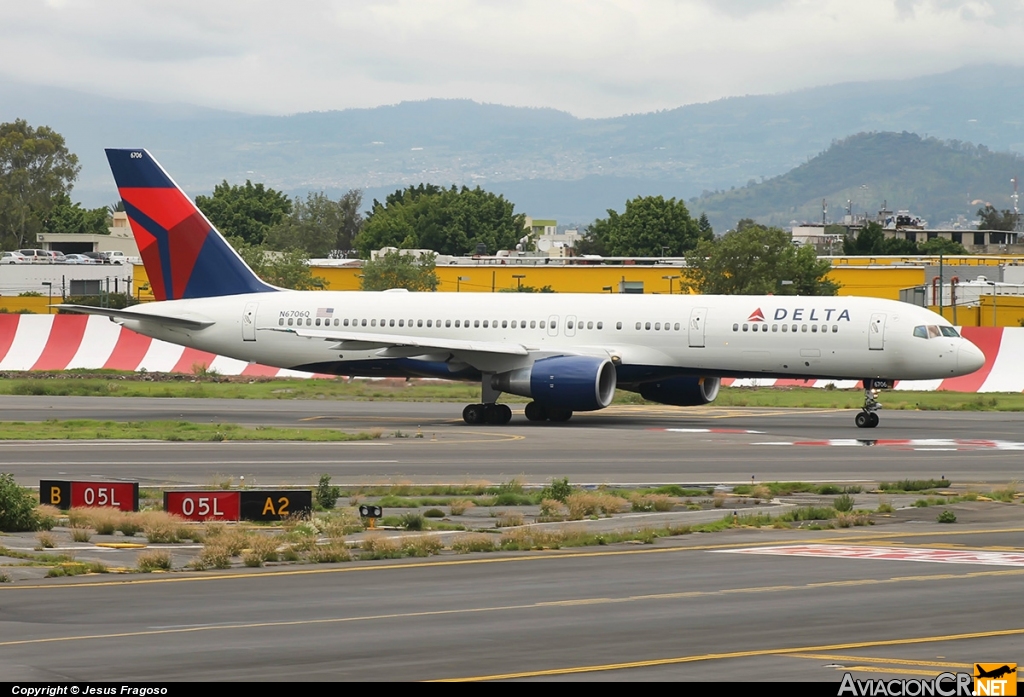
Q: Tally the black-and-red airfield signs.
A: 2